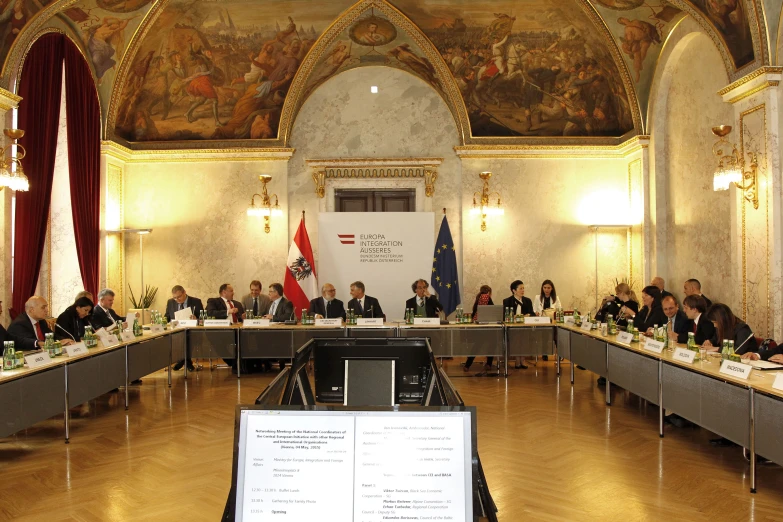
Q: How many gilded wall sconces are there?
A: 4